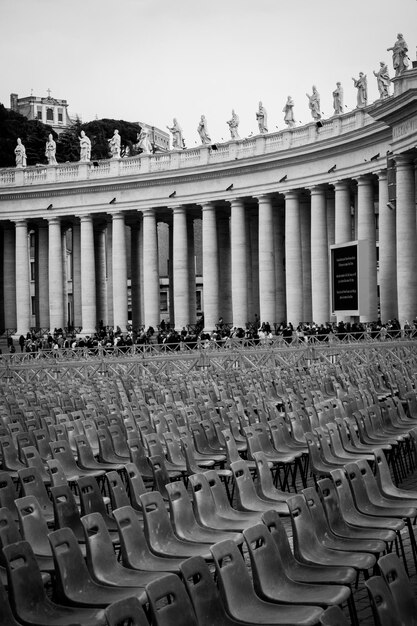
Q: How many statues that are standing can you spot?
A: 15